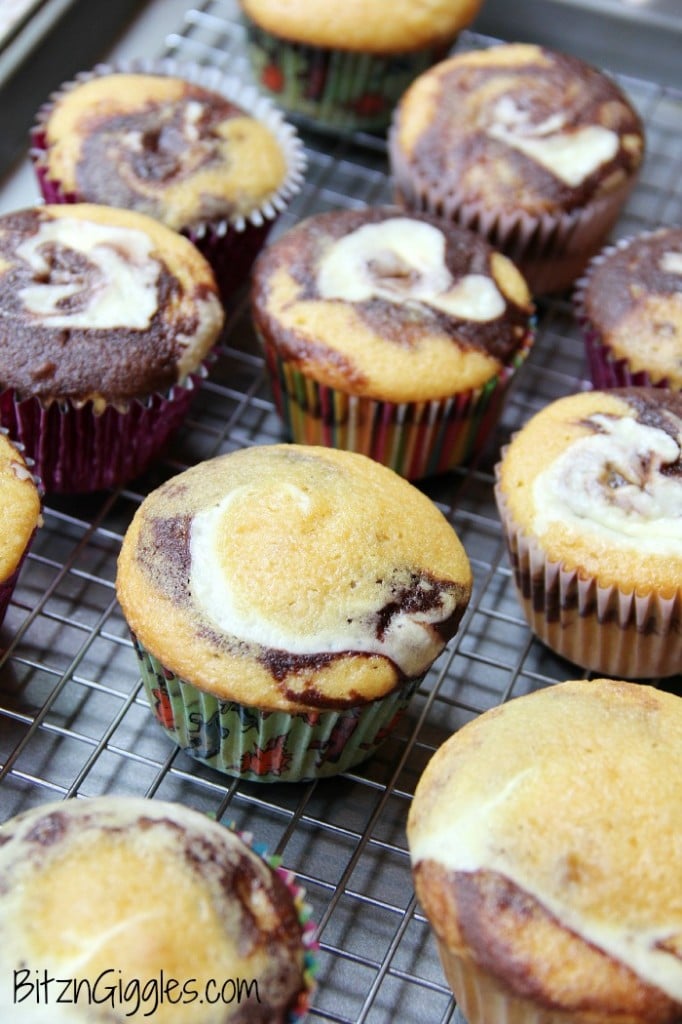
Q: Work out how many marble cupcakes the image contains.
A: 11